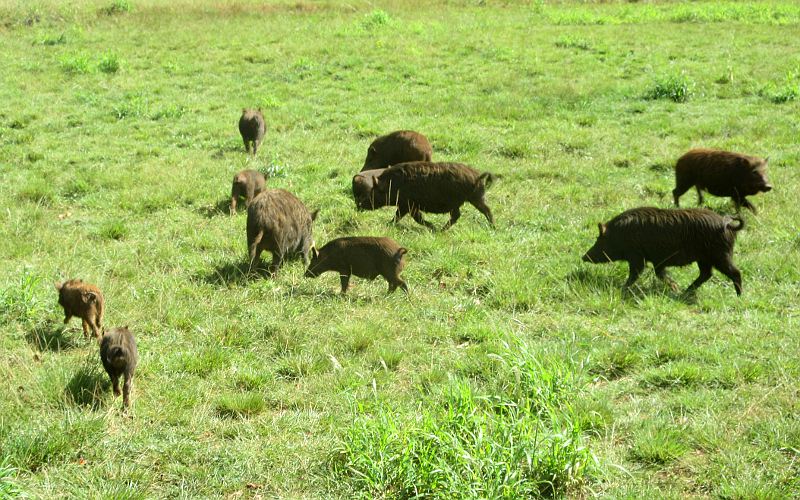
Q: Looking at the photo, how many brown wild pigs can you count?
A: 11